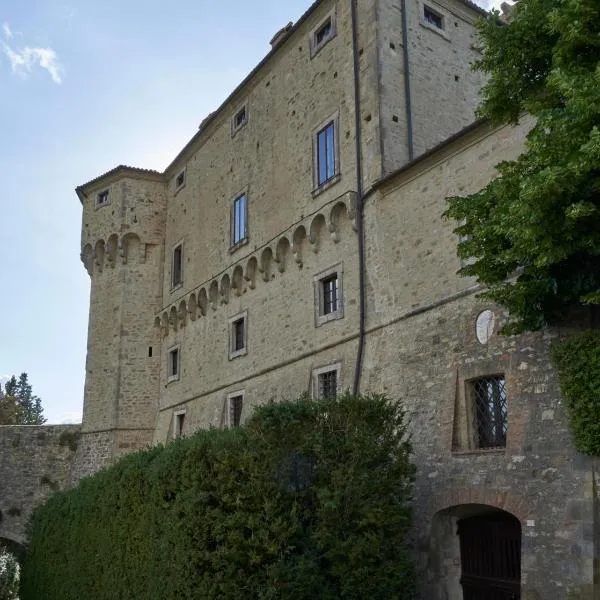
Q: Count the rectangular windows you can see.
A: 15